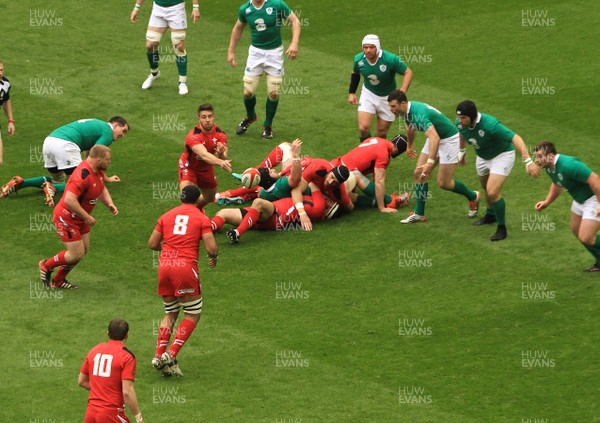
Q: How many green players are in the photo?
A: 8